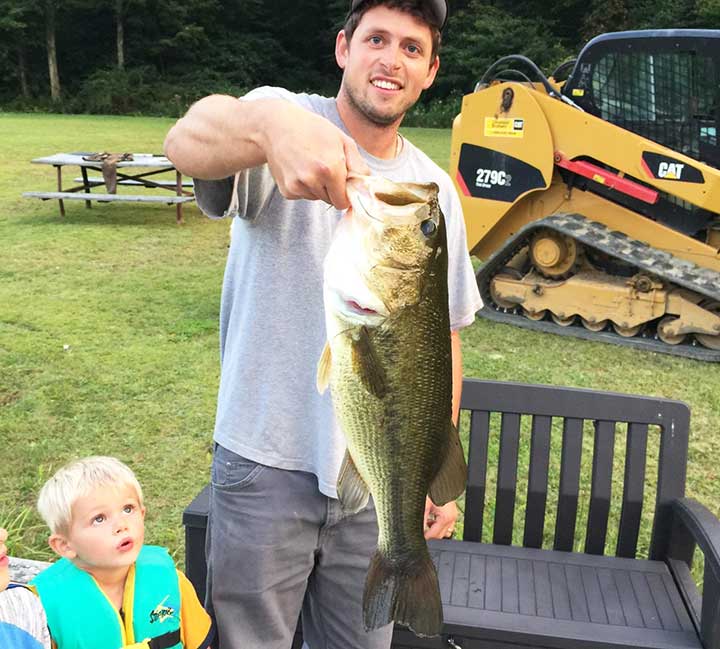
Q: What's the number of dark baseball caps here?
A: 1